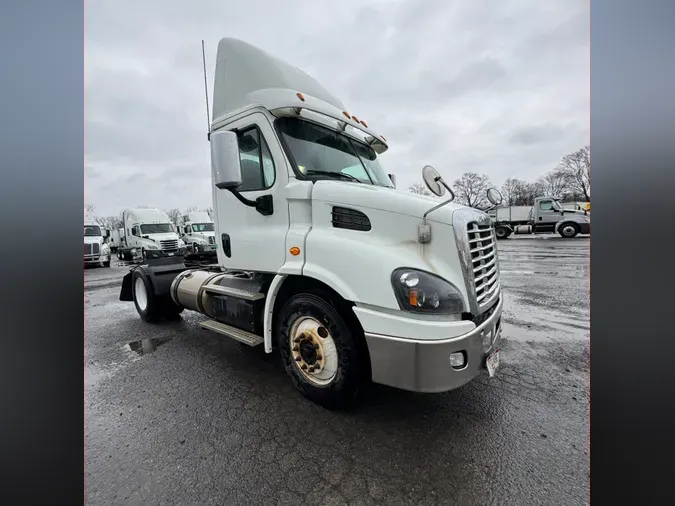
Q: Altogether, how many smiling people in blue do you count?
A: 0